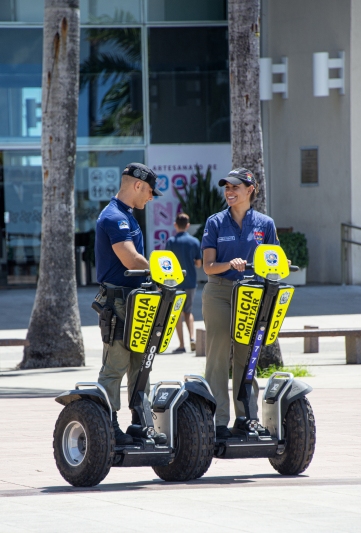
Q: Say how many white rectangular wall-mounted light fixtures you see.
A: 2